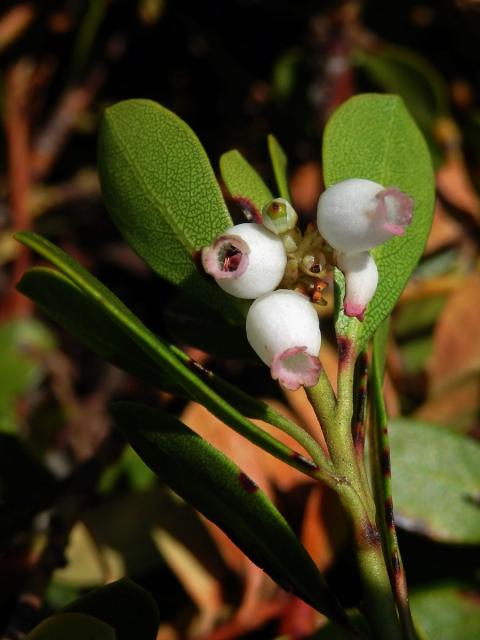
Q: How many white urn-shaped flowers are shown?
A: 4